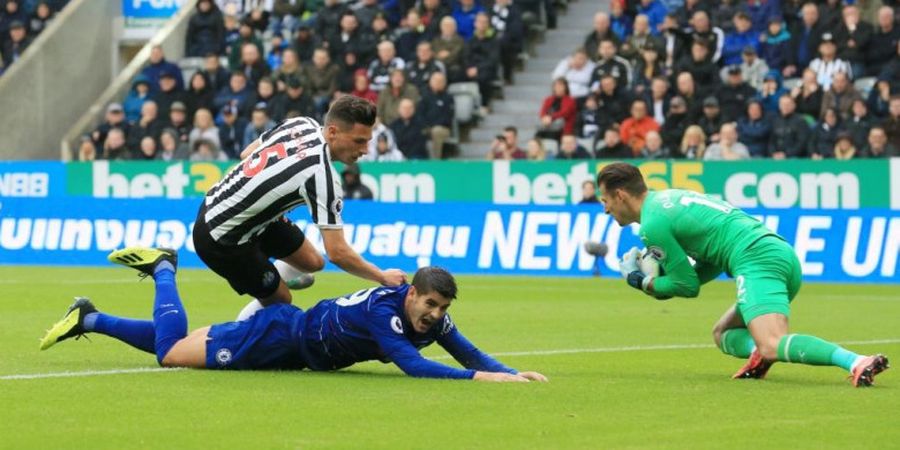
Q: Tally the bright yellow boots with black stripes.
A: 2